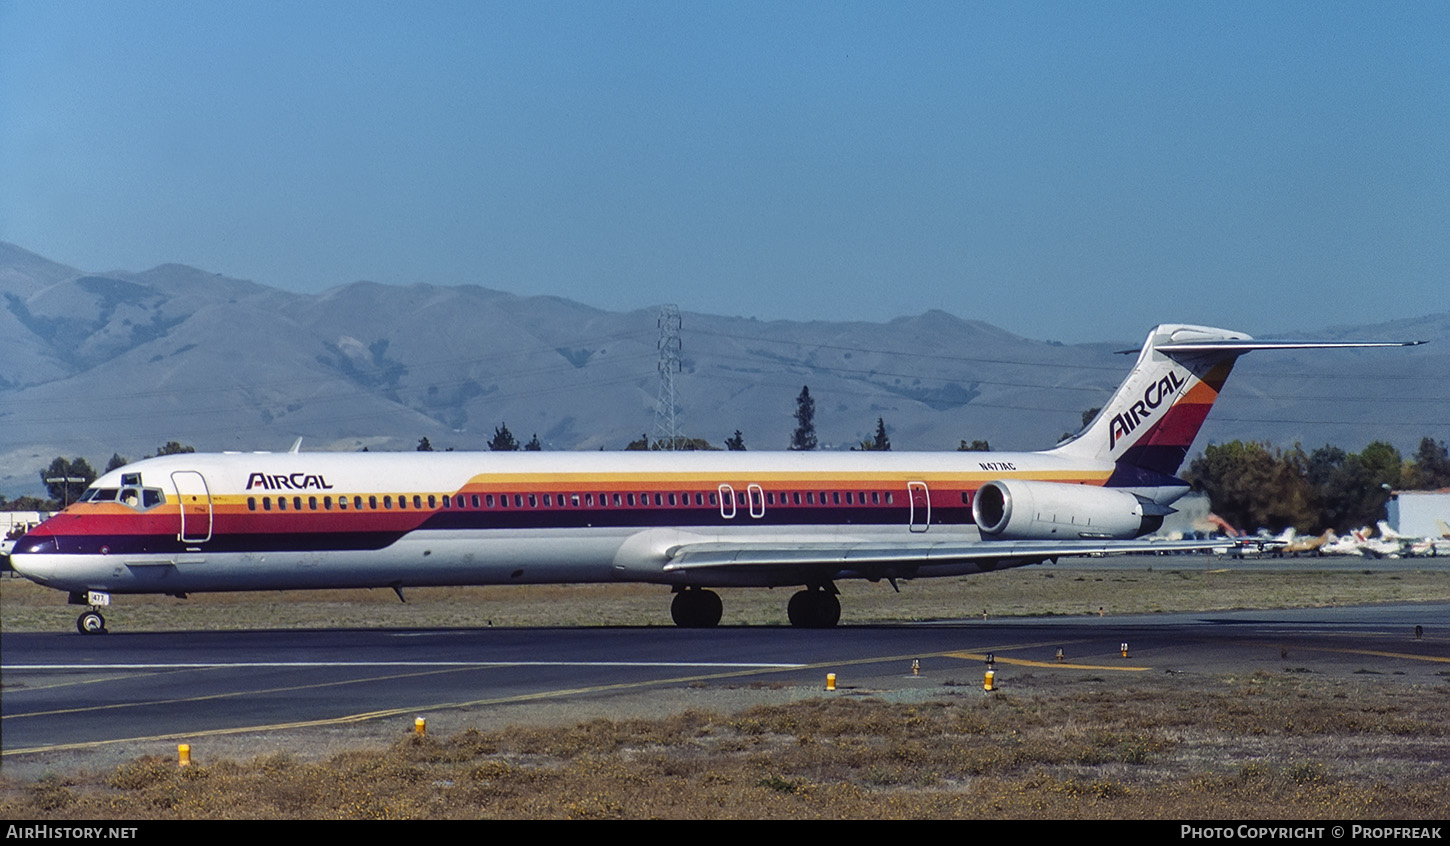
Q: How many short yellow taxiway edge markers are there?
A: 4